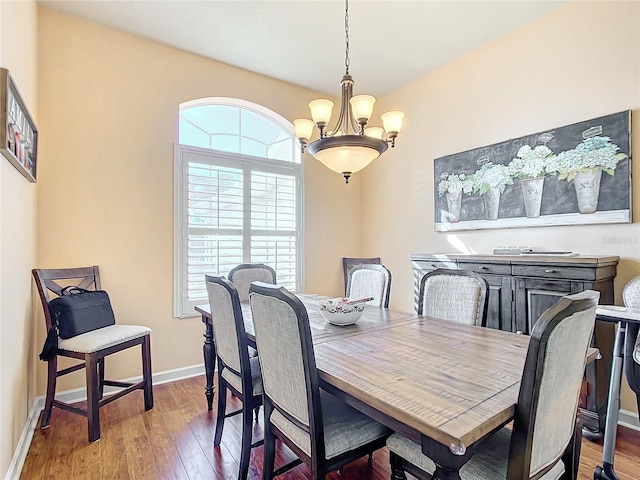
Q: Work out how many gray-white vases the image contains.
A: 4